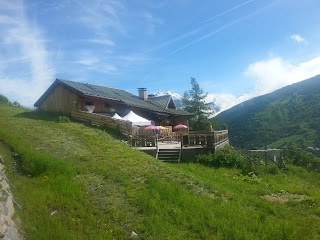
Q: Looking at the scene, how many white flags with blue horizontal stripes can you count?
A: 0